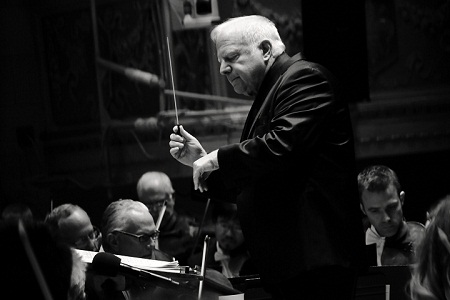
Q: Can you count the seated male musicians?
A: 5